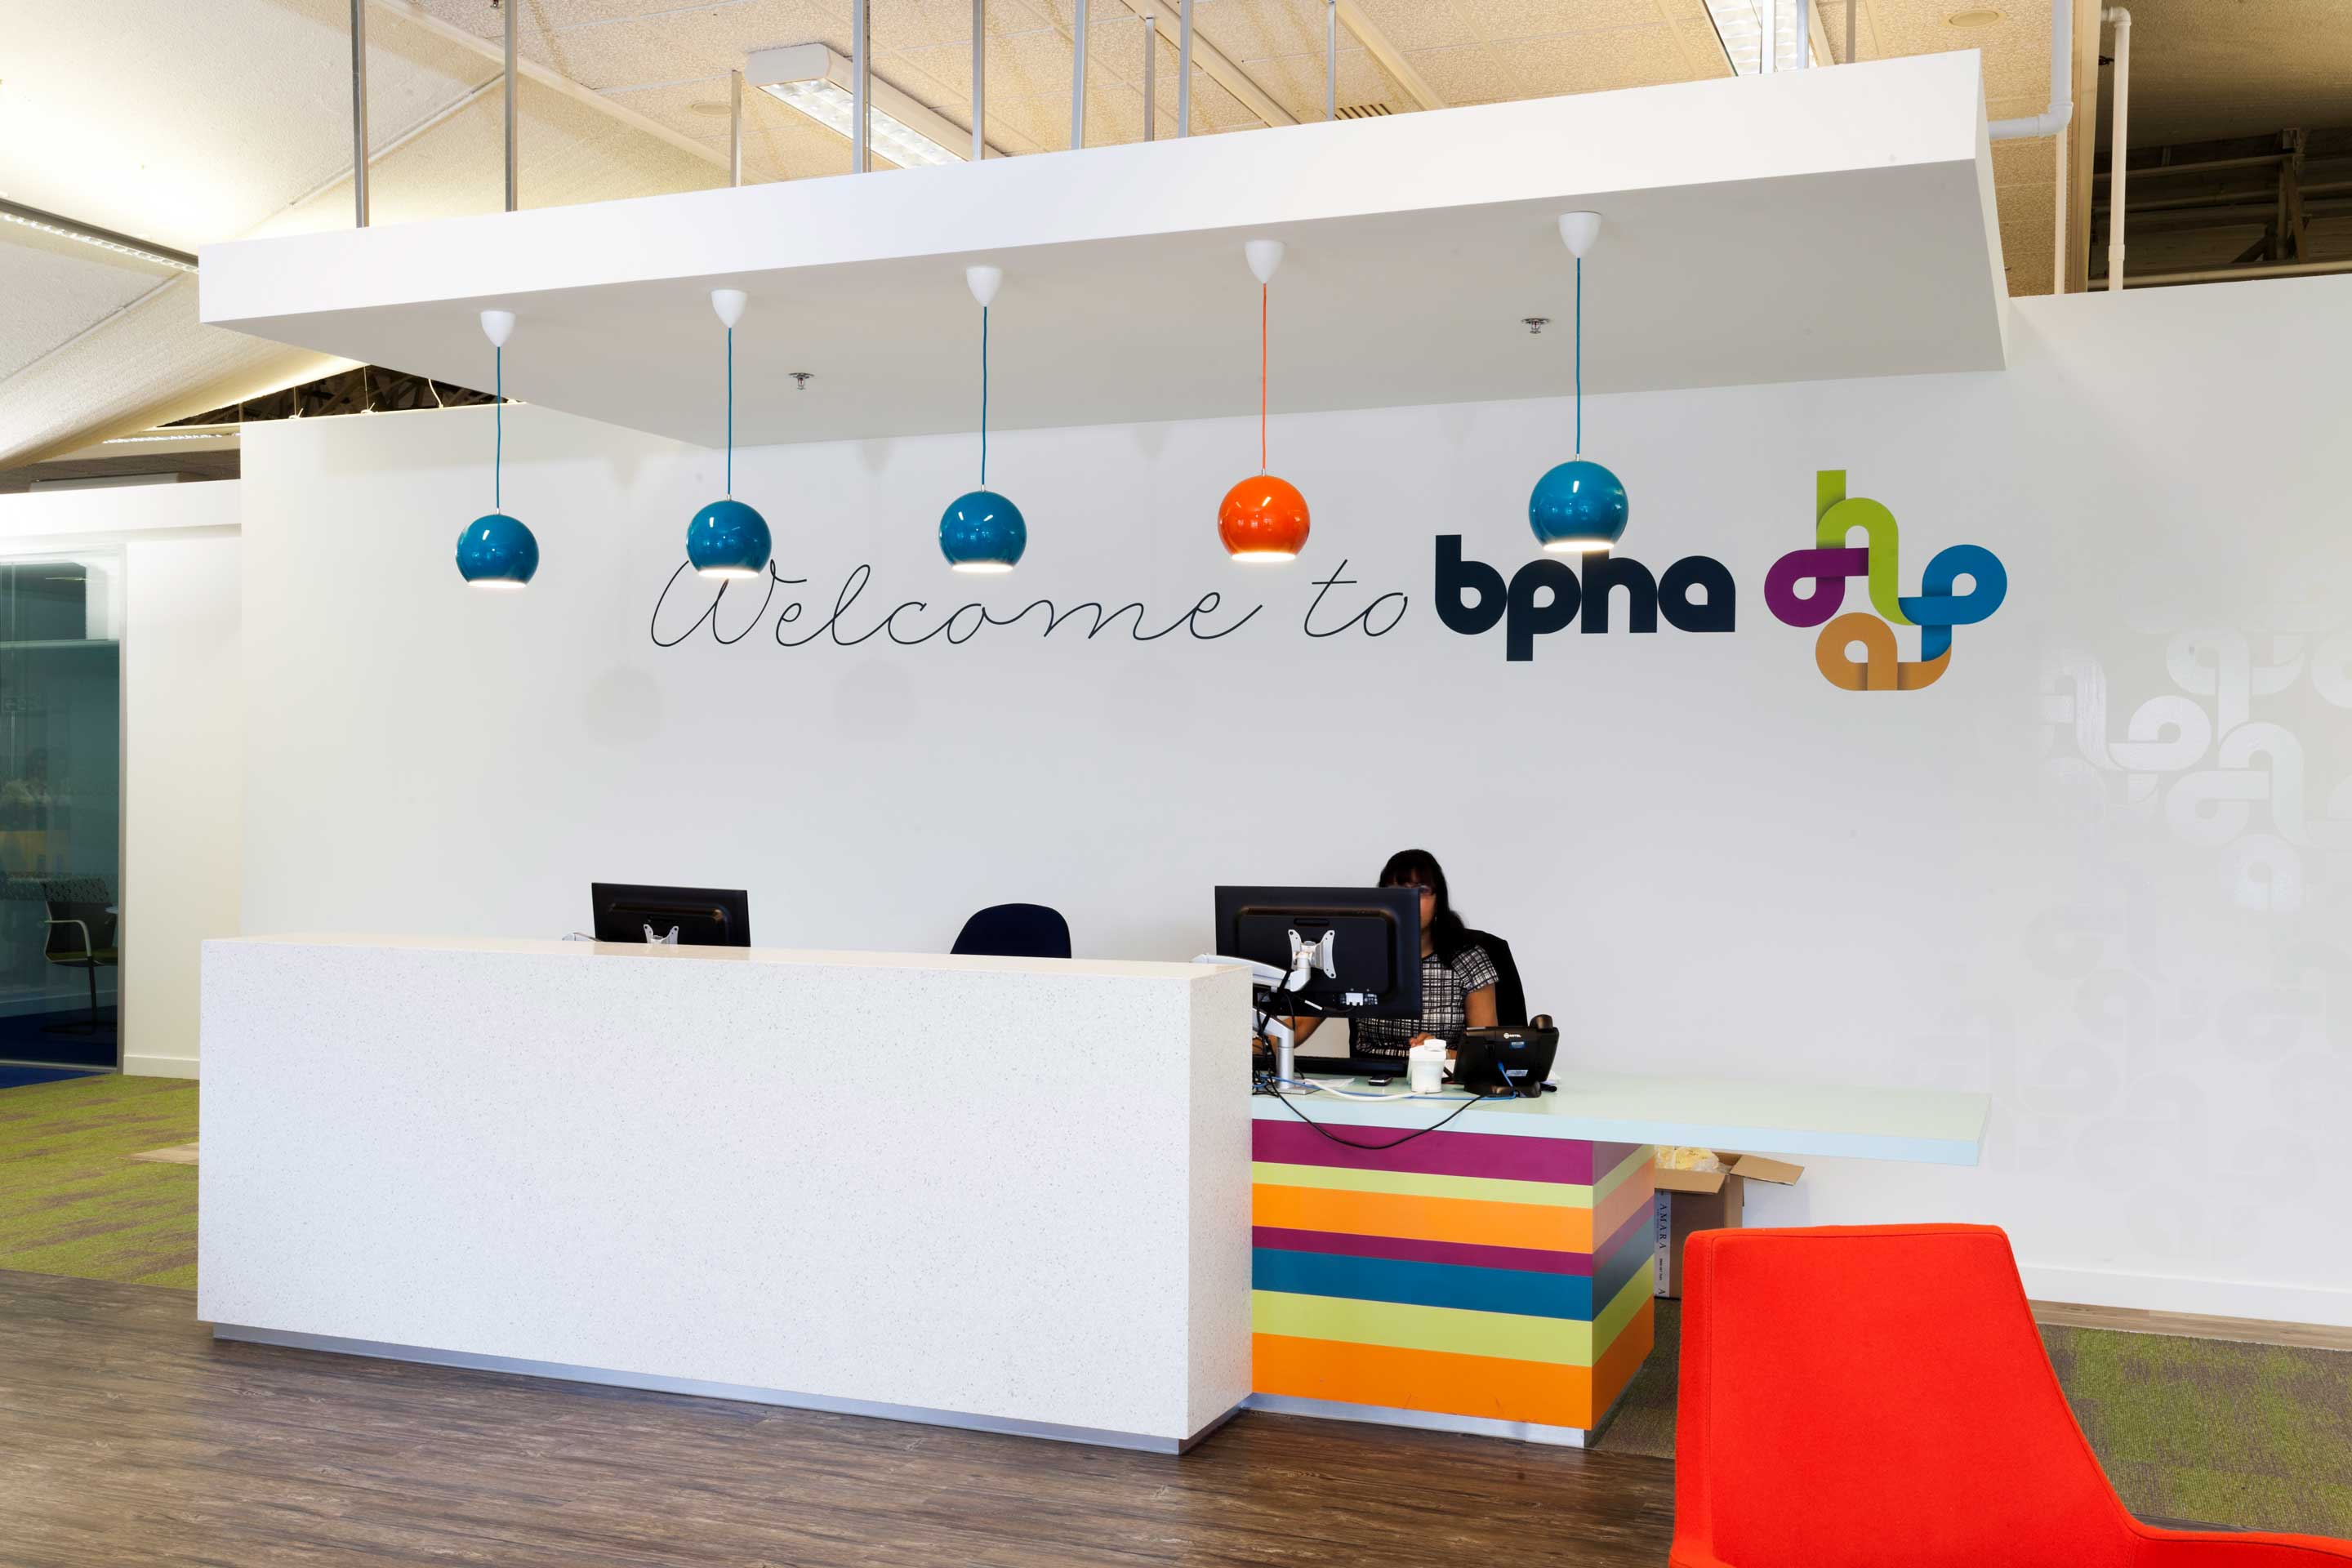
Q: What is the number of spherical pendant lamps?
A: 5